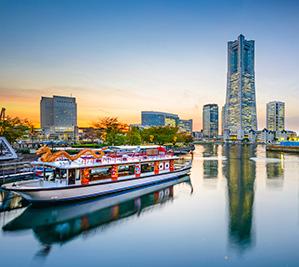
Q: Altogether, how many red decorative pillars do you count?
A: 5